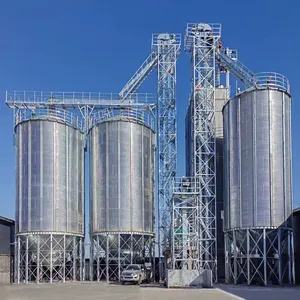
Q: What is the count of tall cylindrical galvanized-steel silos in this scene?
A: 3